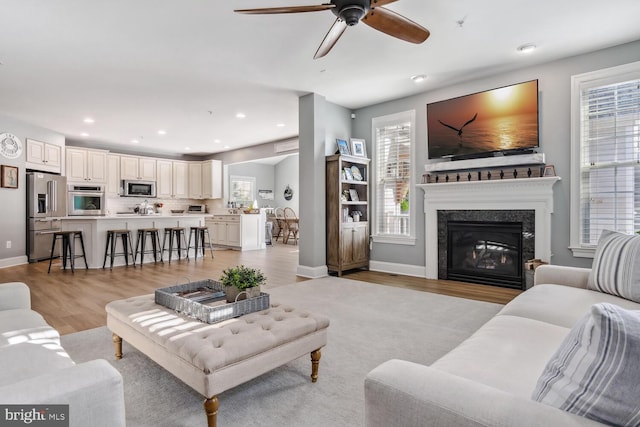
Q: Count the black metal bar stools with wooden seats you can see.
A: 5